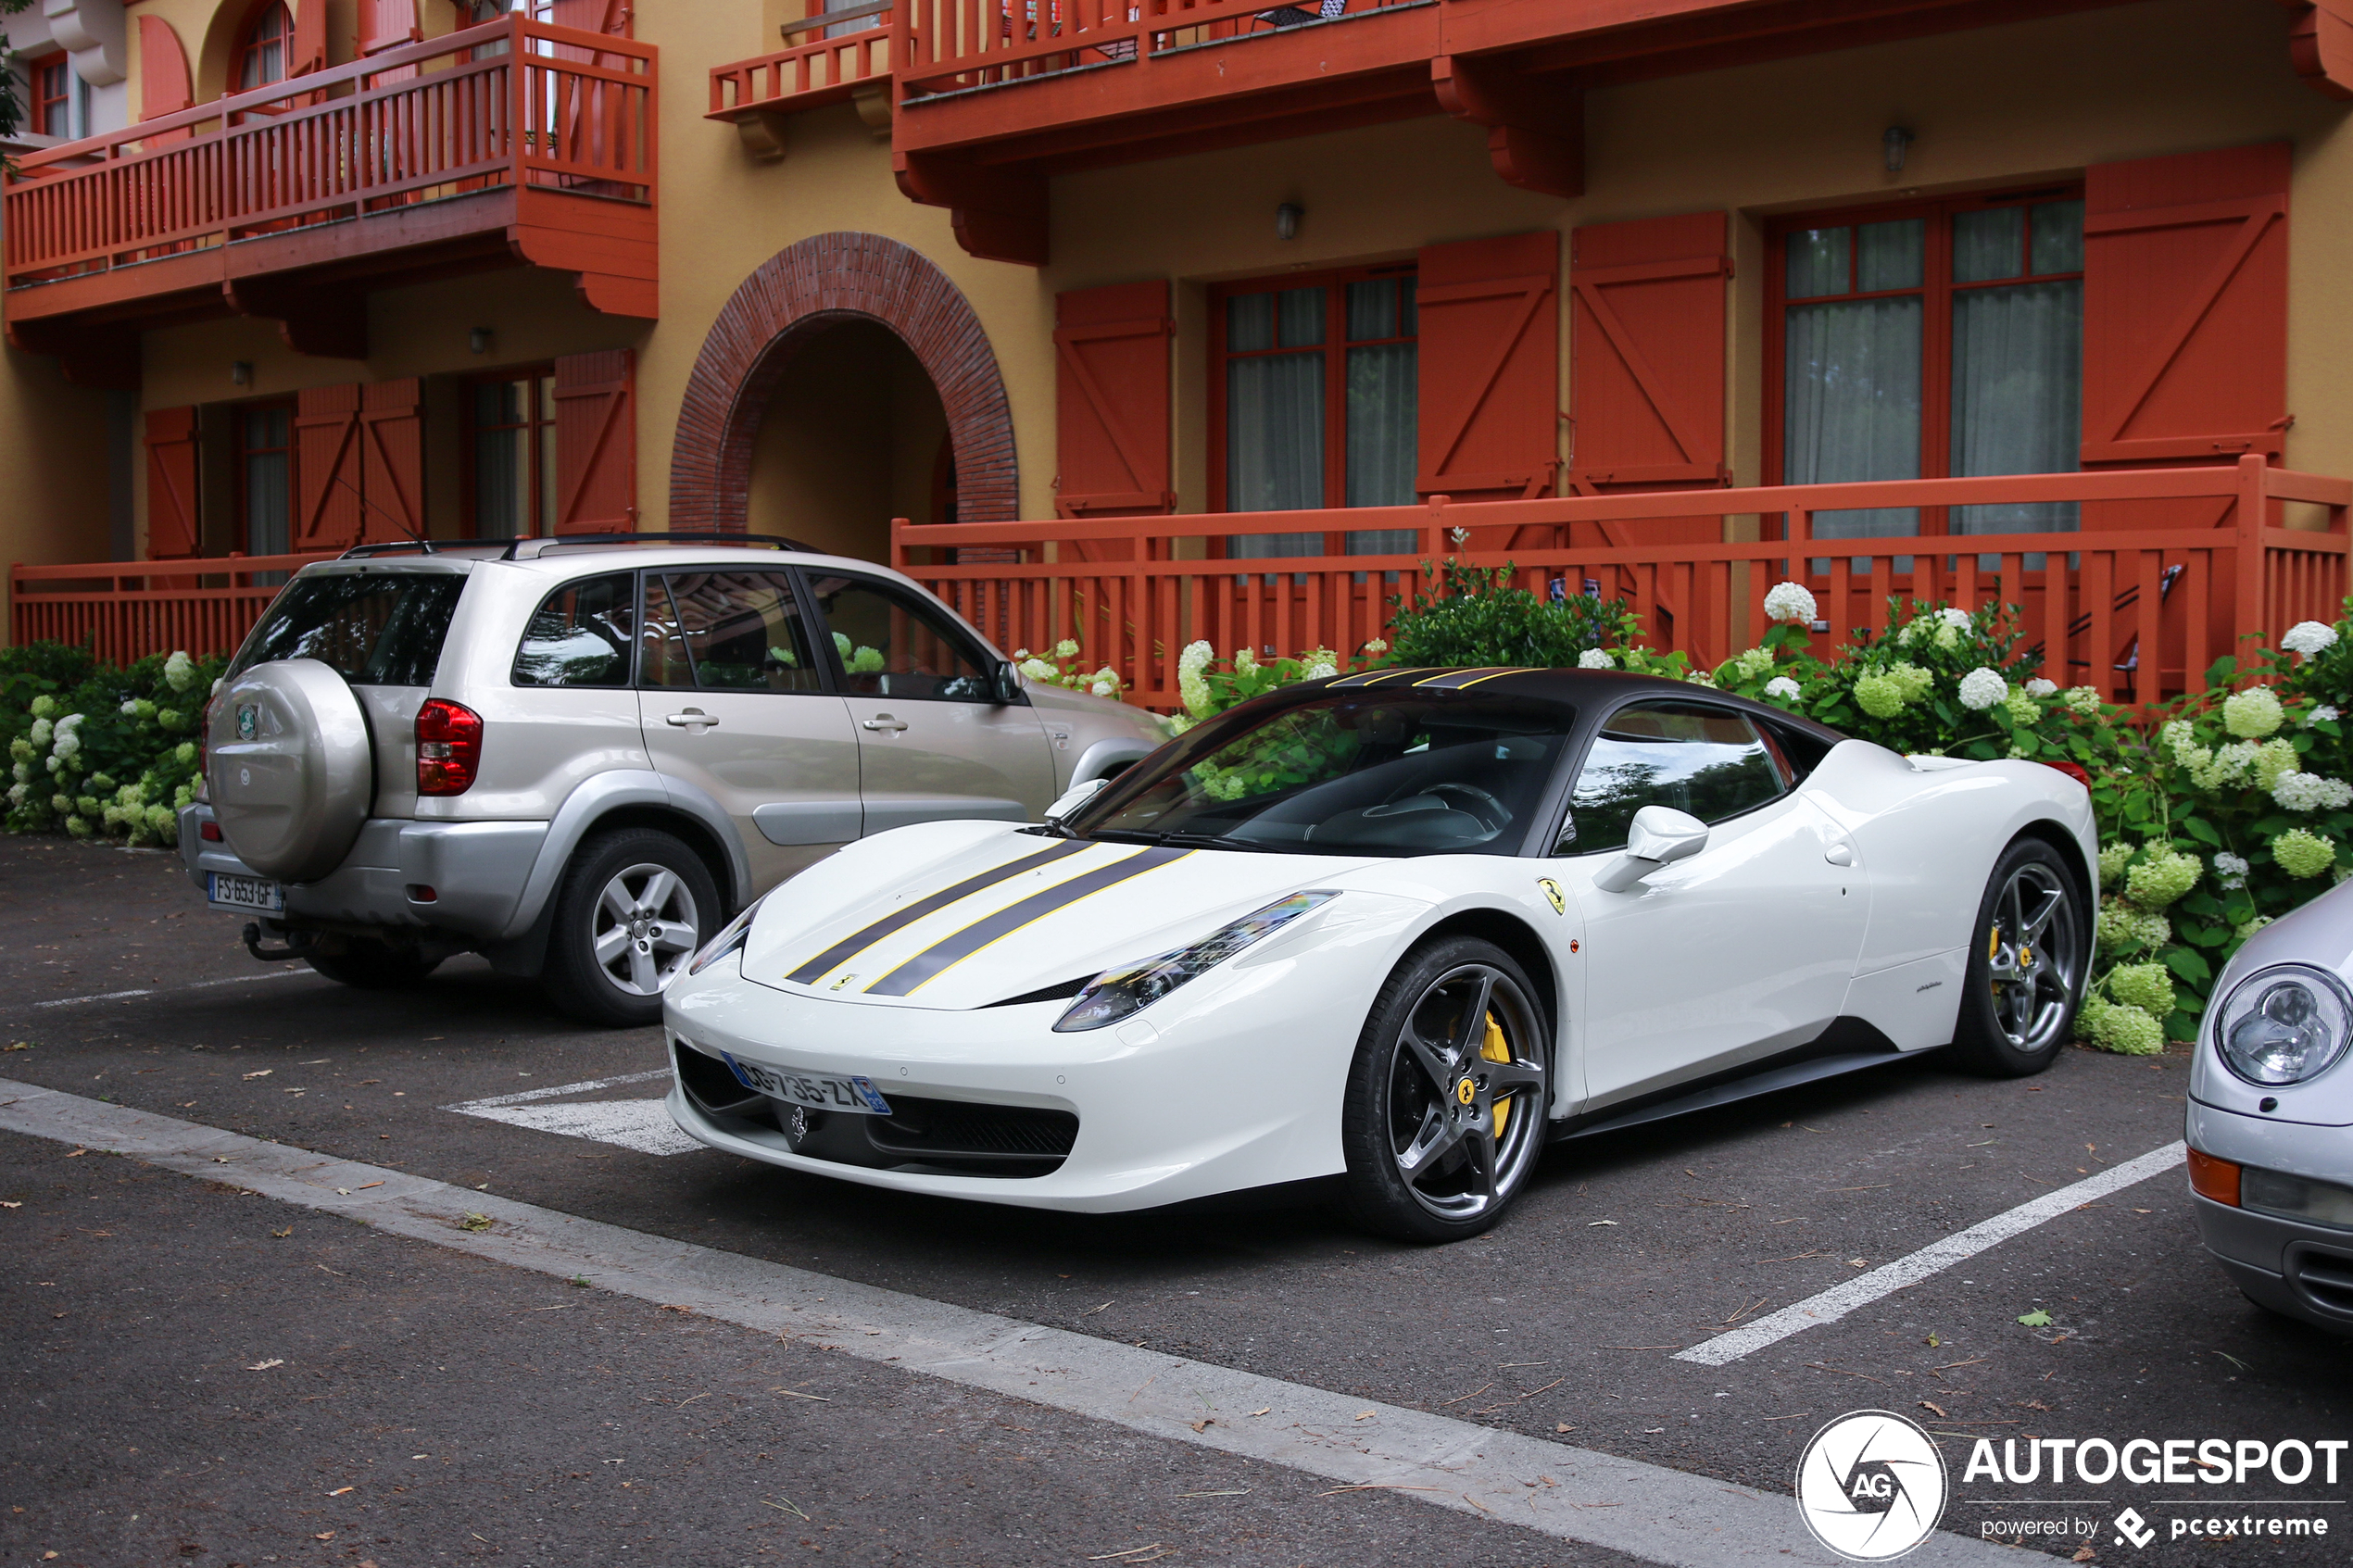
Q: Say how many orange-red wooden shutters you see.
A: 12